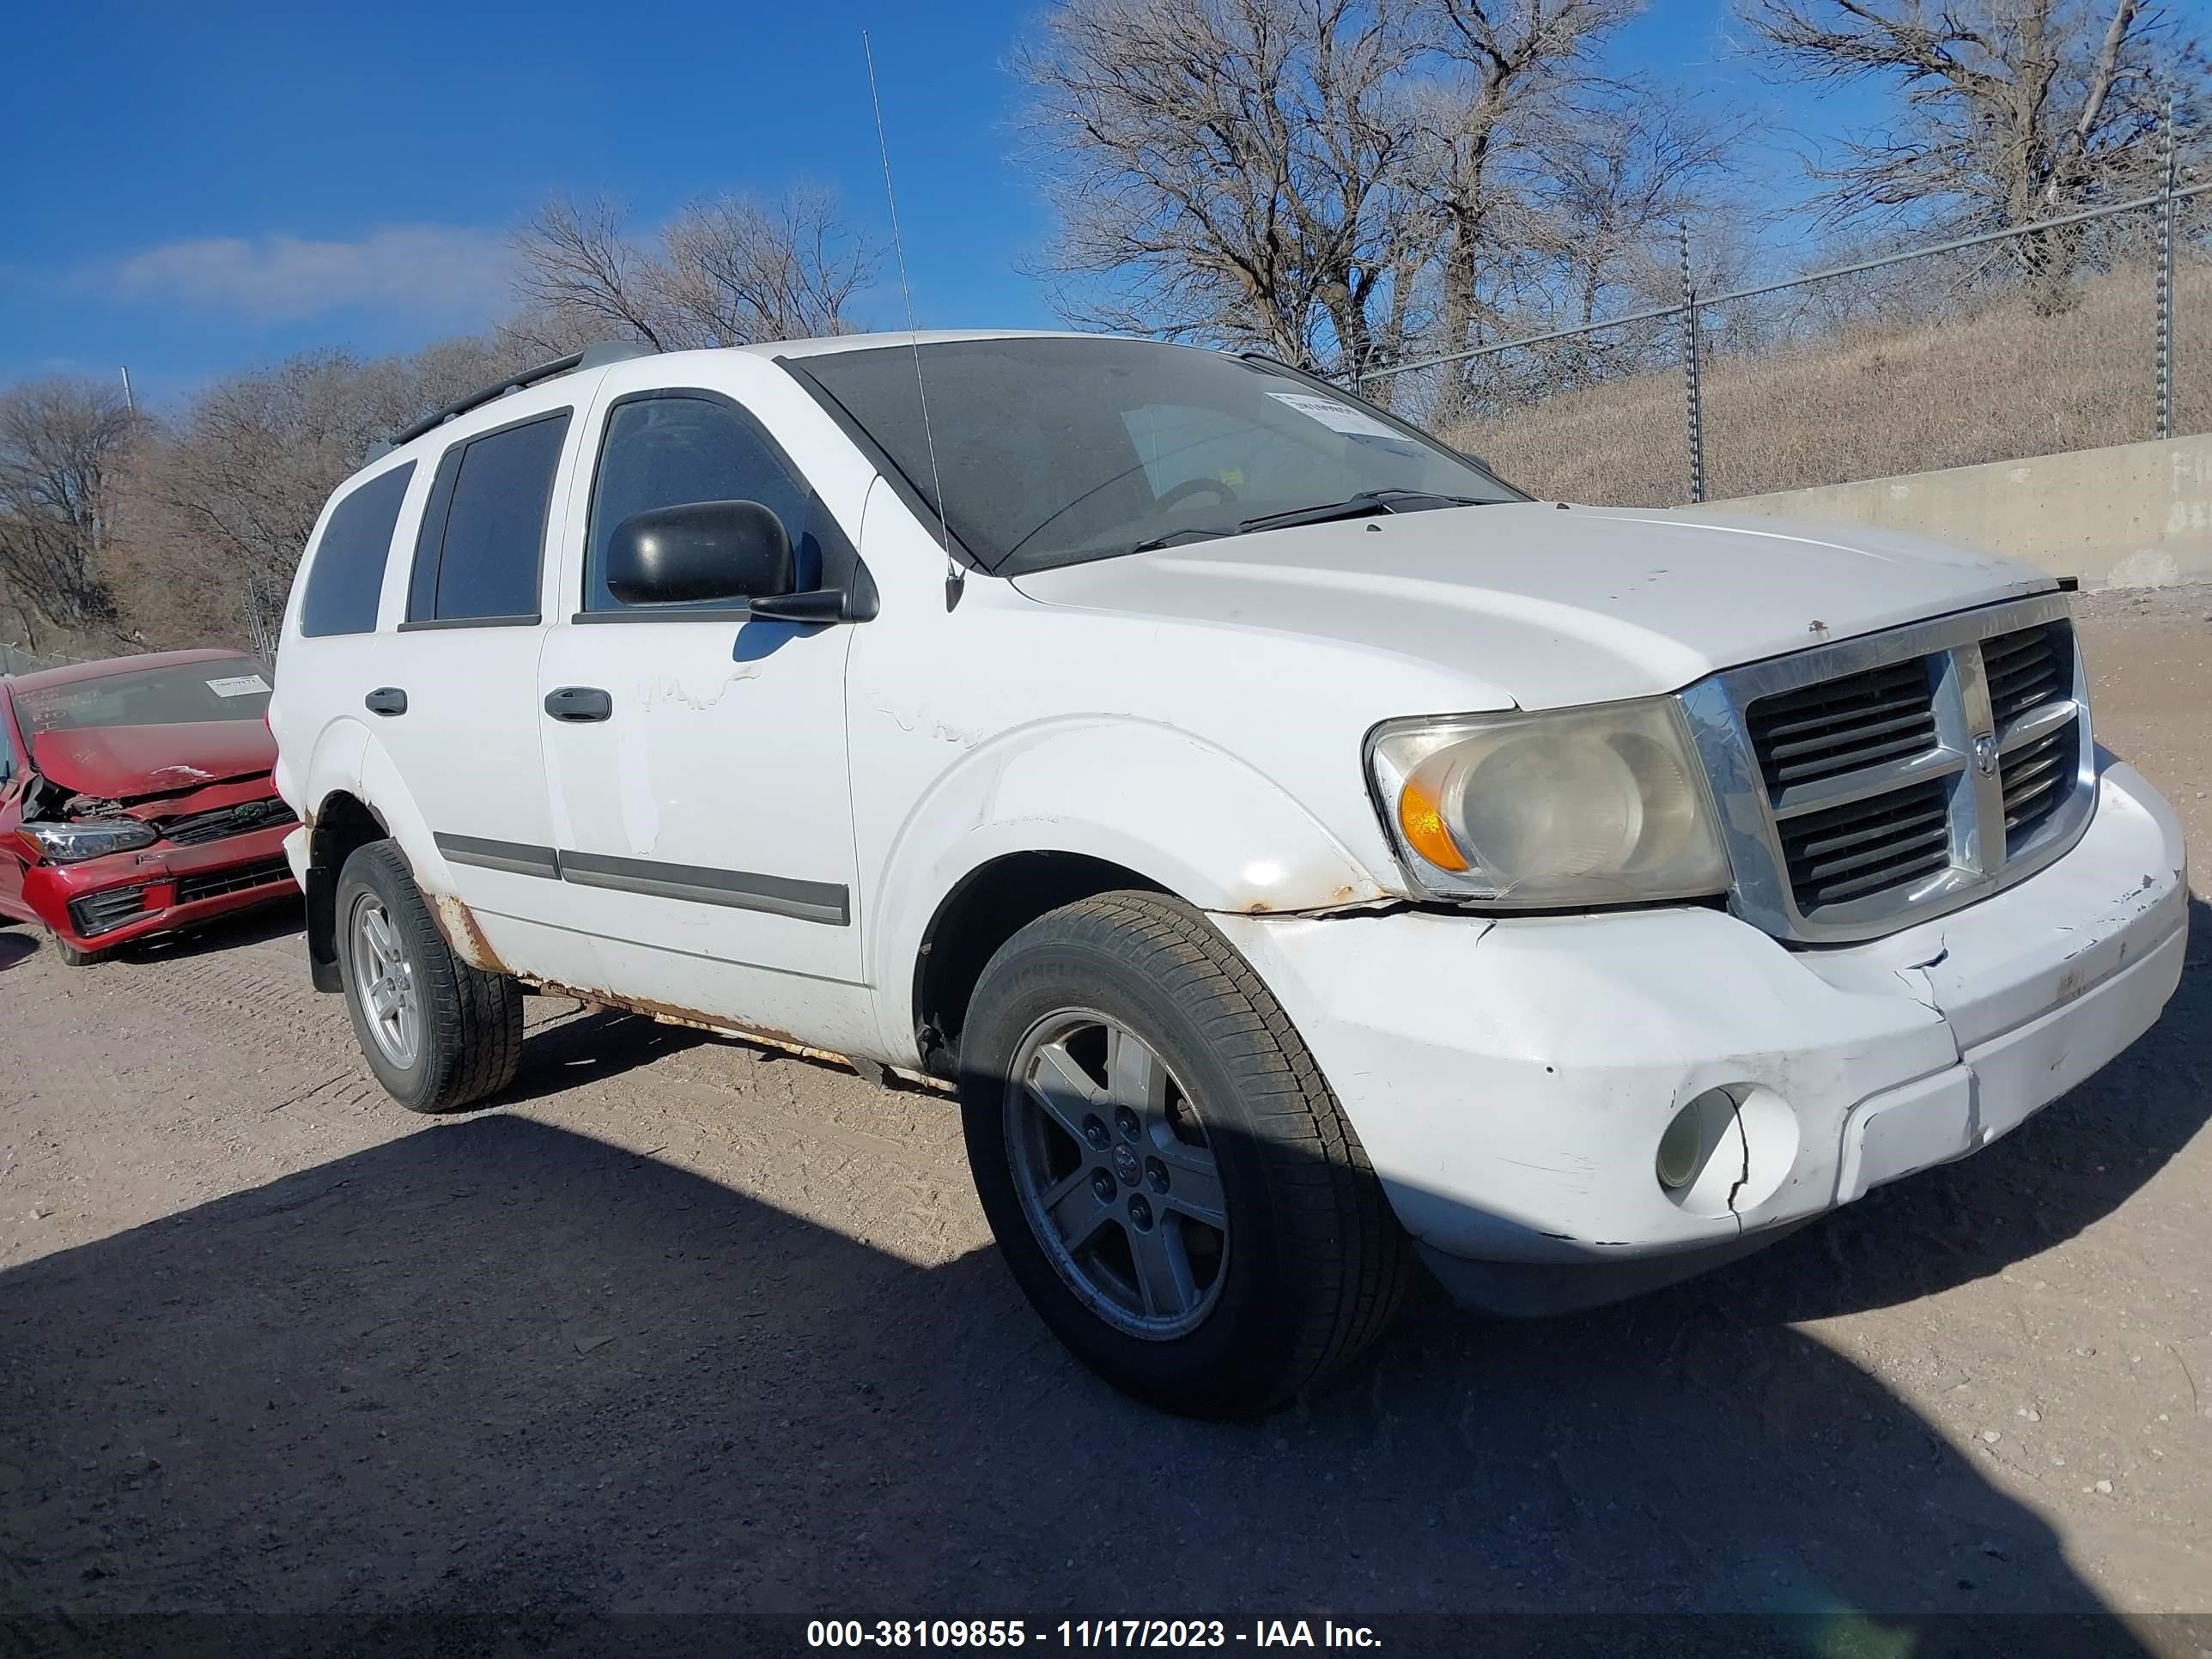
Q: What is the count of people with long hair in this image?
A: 0